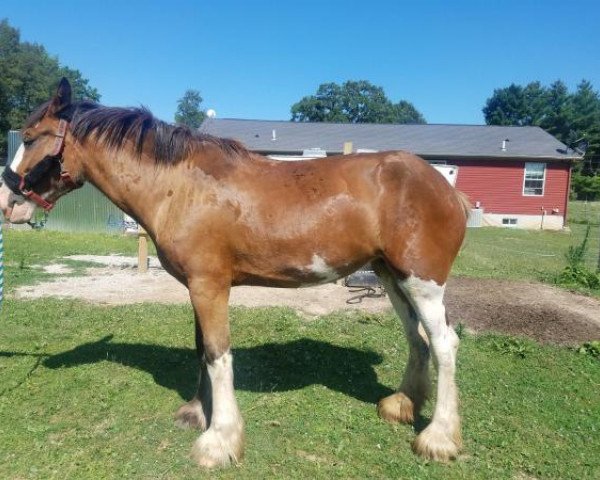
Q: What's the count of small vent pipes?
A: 2